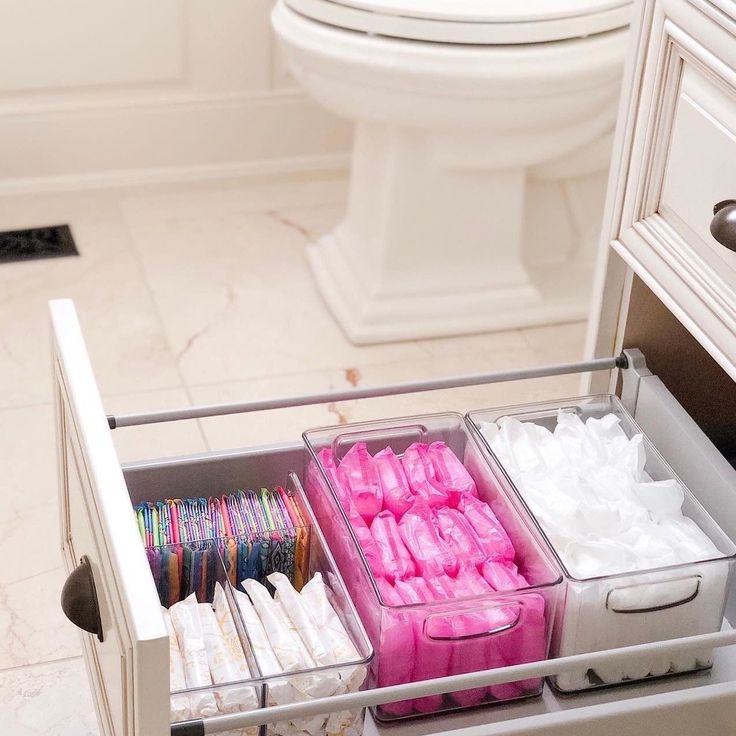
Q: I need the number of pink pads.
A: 15